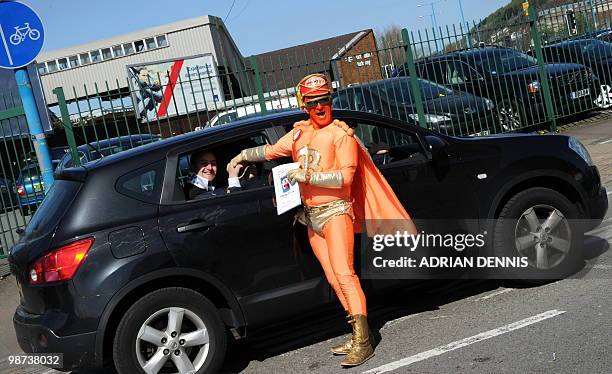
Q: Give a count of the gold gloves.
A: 2